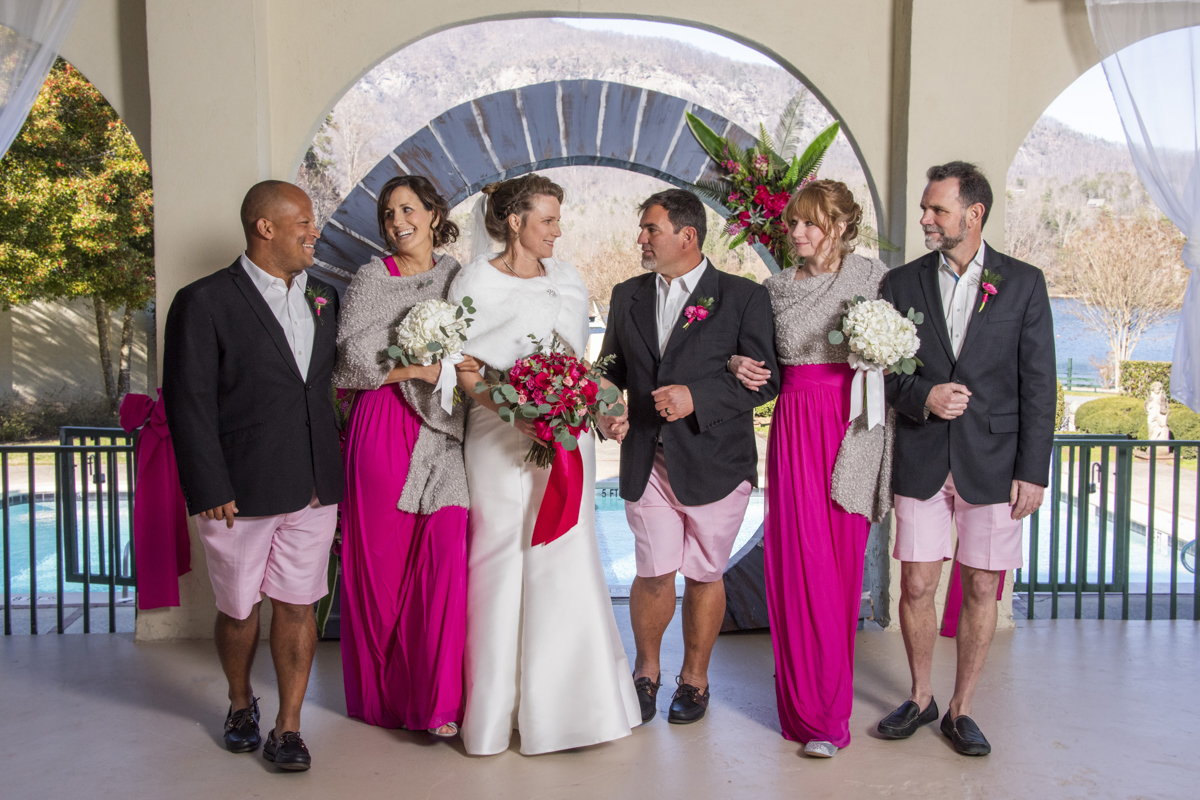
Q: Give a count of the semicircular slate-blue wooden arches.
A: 1